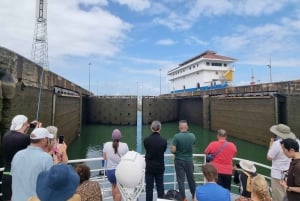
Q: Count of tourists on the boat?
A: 14